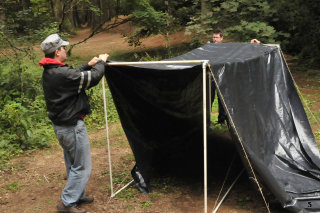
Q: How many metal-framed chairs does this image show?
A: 0